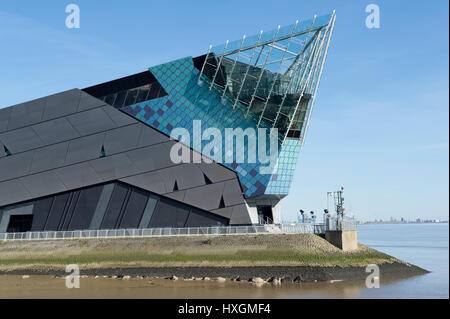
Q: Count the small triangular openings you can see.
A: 5